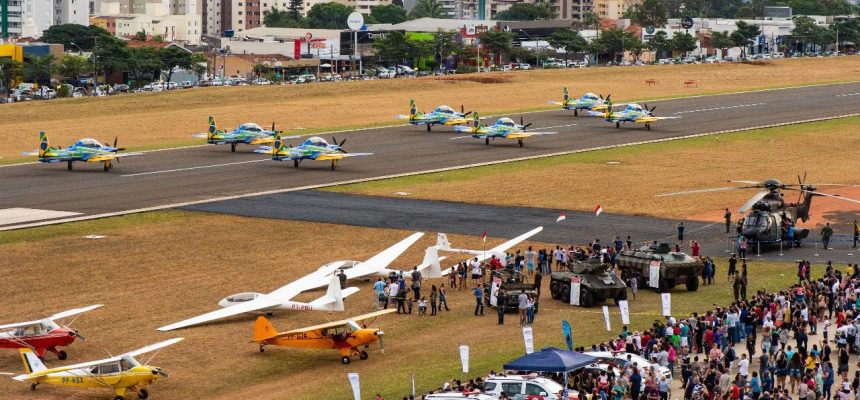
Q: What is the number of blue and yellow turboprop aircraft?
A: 7